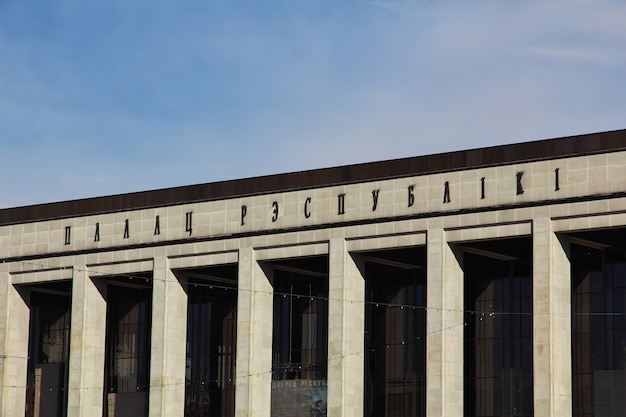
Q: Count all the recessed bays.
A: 7